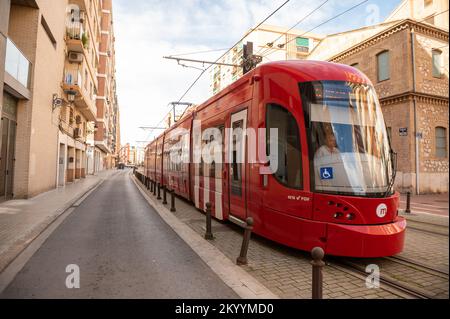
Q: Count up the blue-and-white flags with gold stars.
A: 0